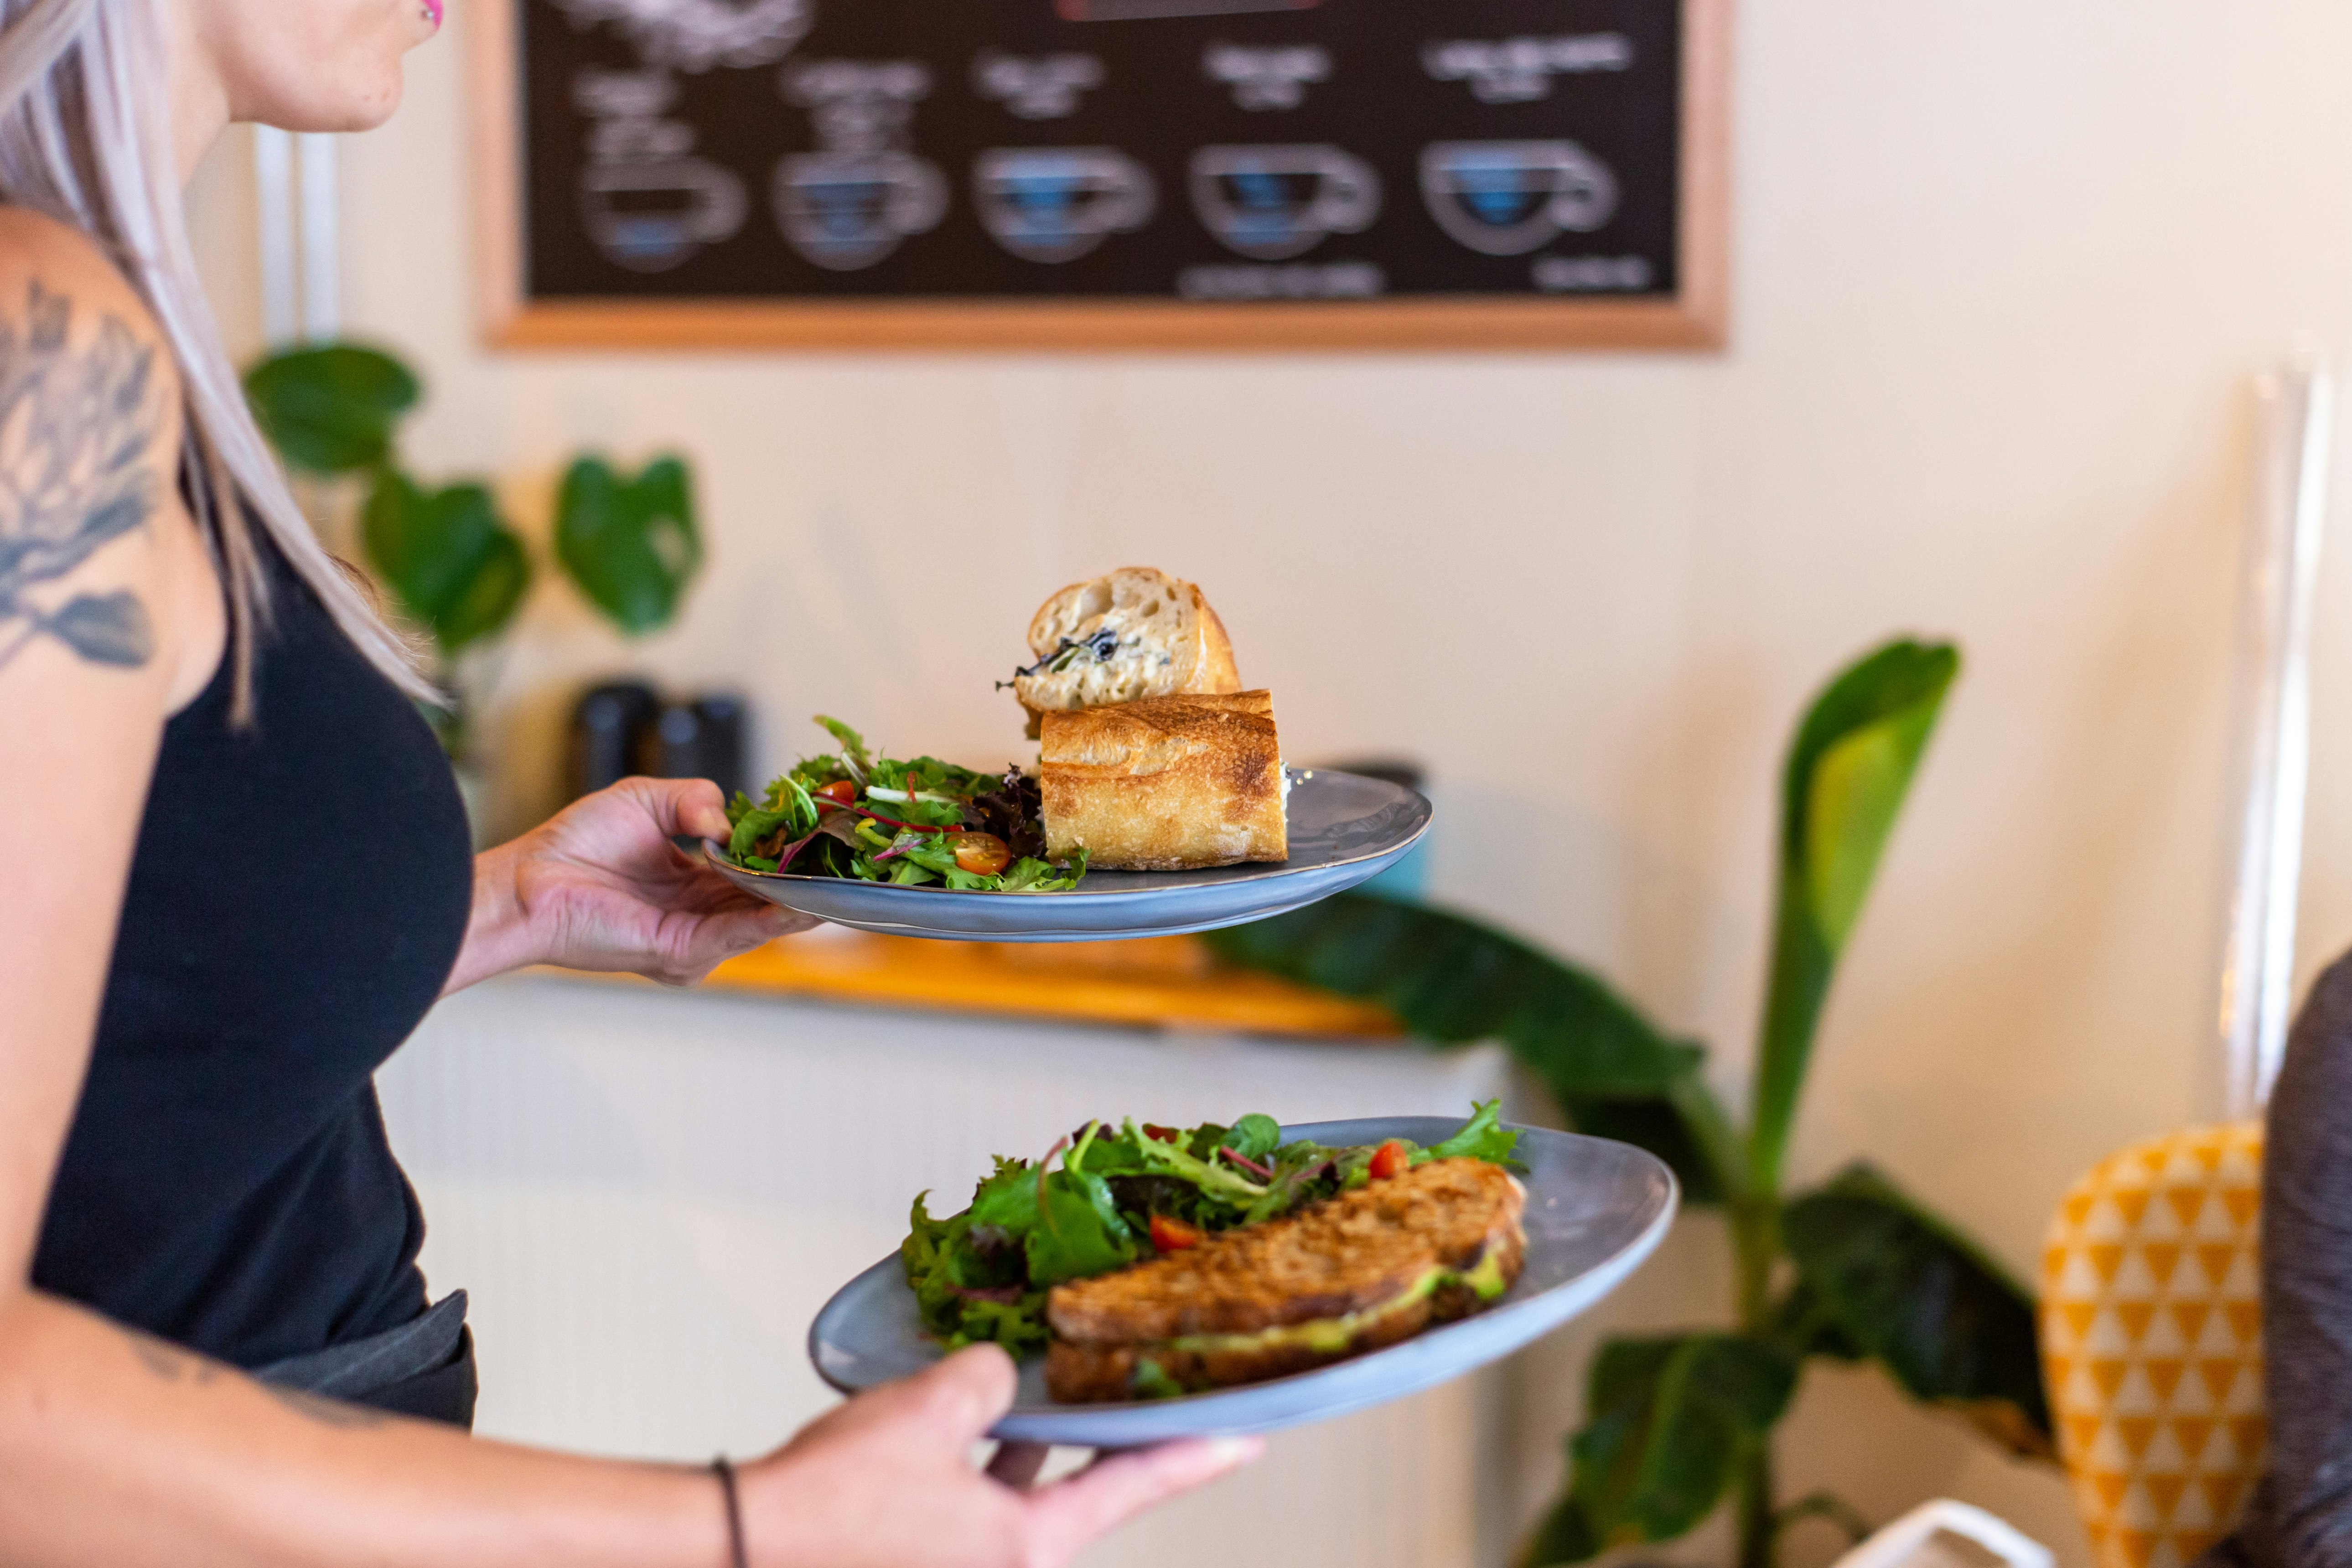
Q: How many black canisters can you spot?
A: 2